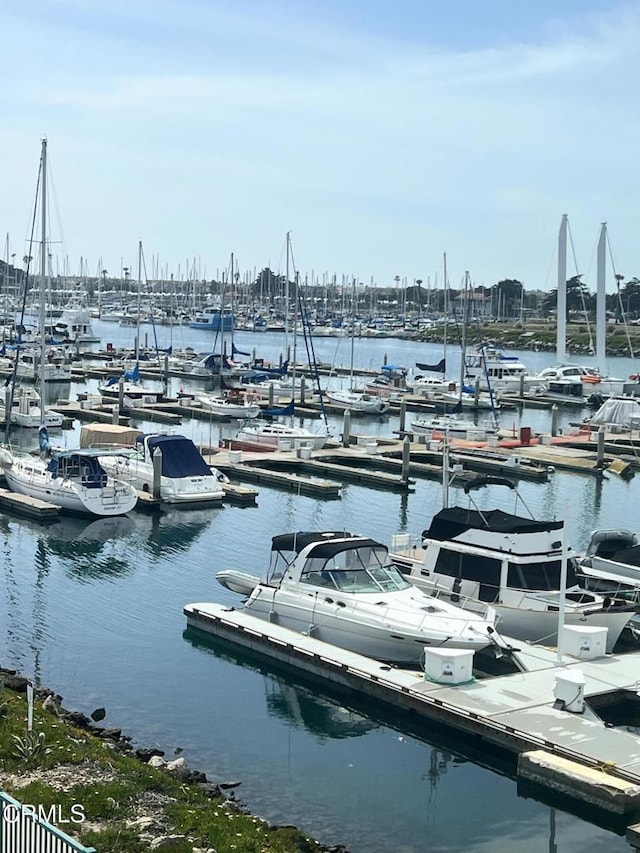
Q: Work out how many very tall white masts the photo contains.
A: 2